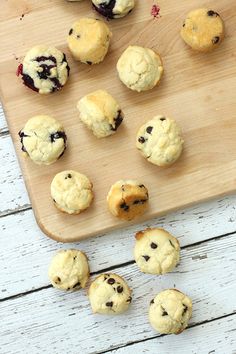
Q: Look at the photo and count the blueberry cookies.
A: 4